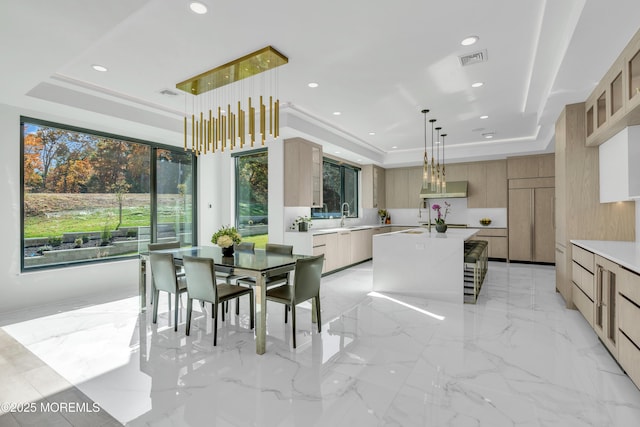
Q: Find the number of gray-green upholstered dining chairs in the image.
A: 6